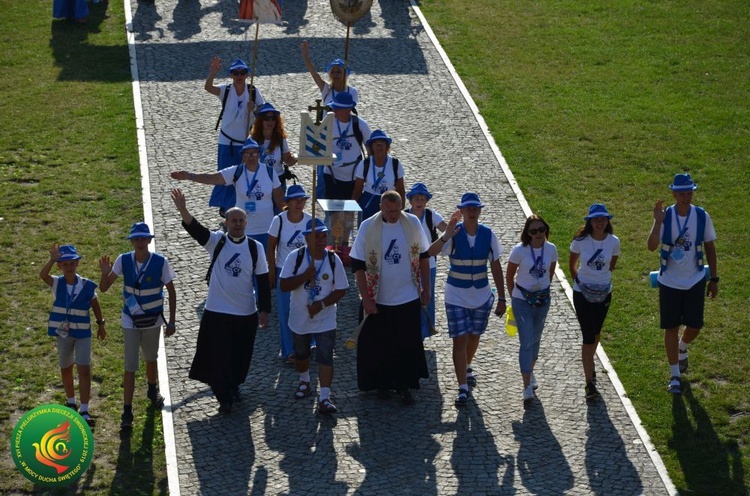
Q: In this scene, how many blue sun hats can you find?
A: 14